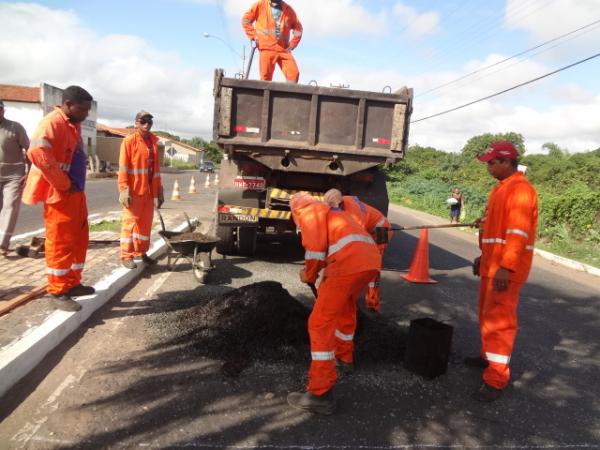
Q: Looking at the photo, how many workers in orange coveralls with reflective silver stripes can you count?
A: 6